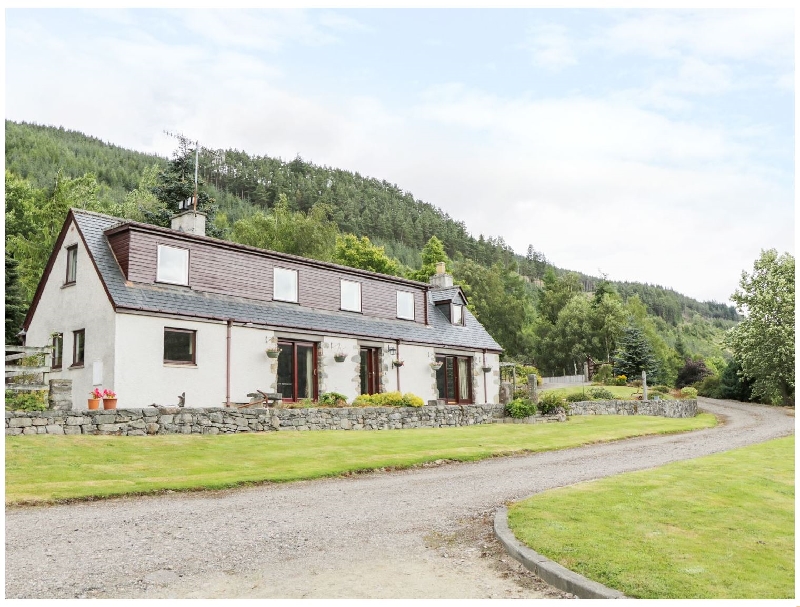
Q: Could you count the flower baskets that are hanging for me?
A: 5